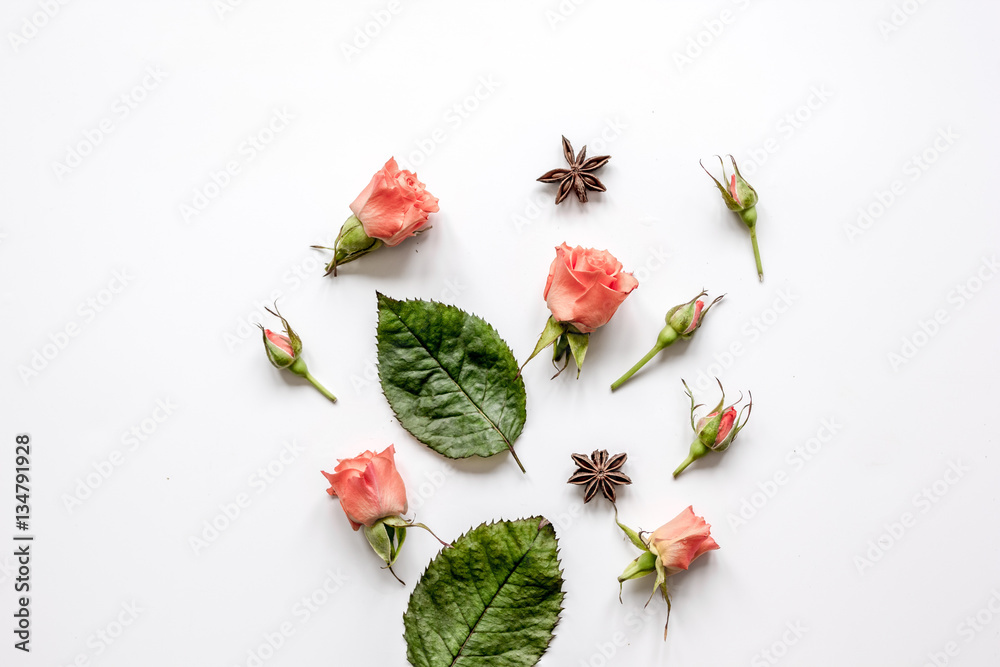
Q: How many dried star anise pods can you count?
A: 2